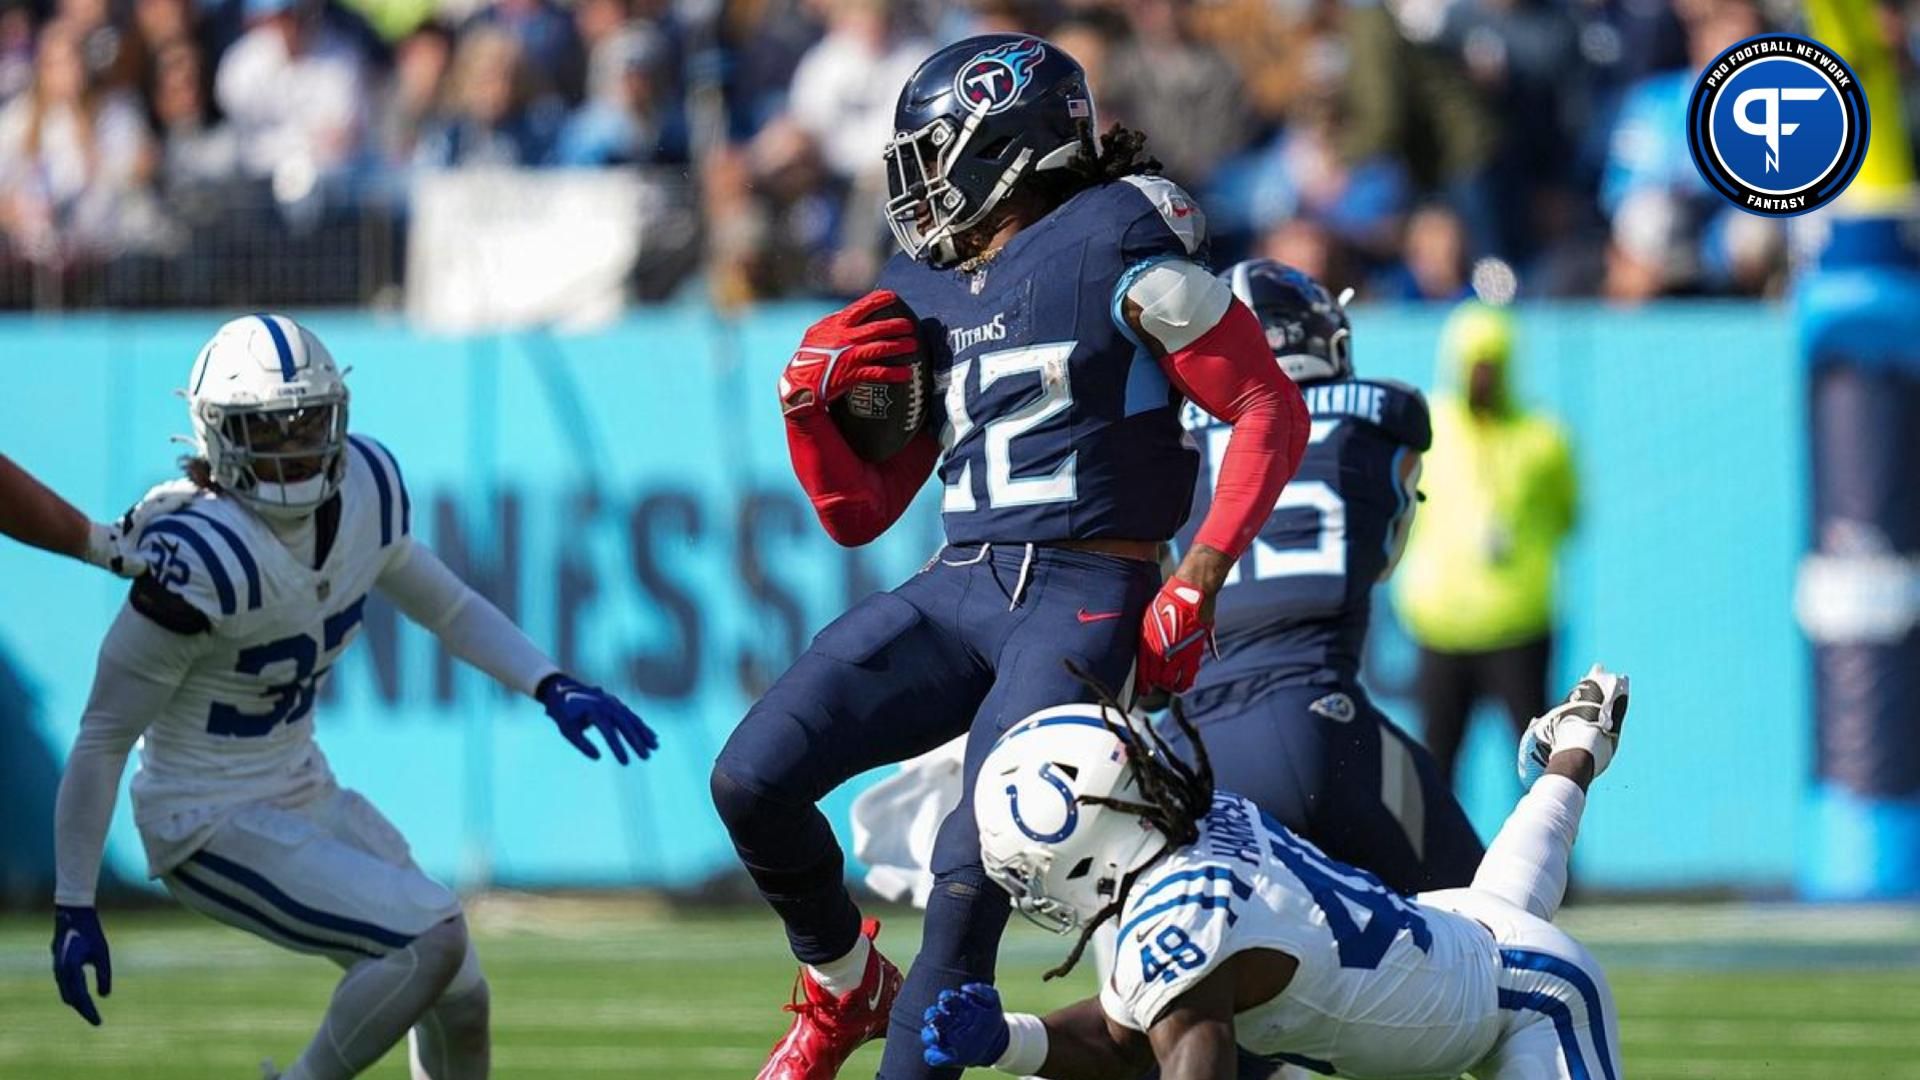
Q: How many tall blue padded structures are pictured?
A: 1